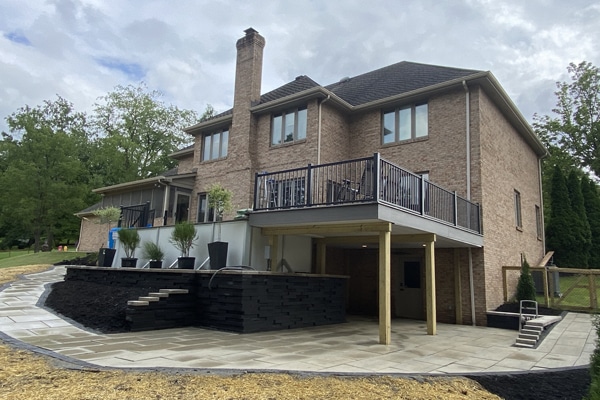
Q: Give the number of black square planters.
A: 2